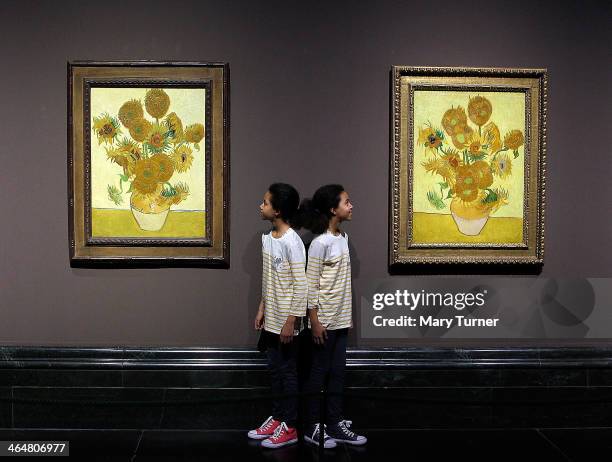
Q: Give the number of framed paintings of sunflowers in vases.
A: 2